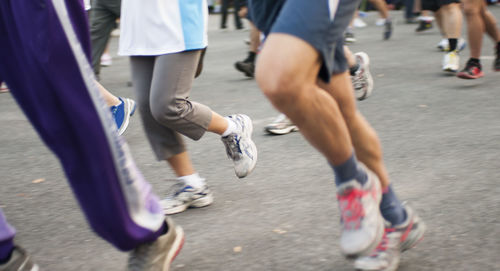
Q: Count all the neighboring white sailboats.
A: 0